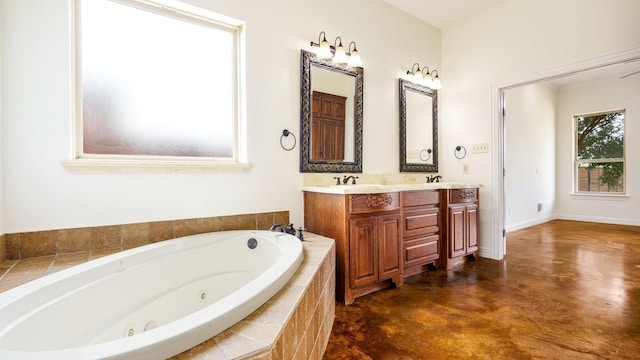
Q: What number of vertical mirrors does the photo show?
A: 2